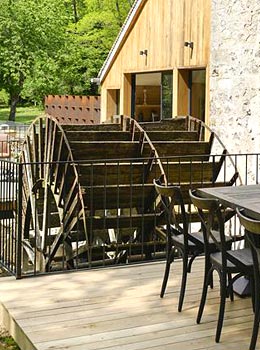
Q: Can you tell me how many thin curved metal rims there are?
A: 3